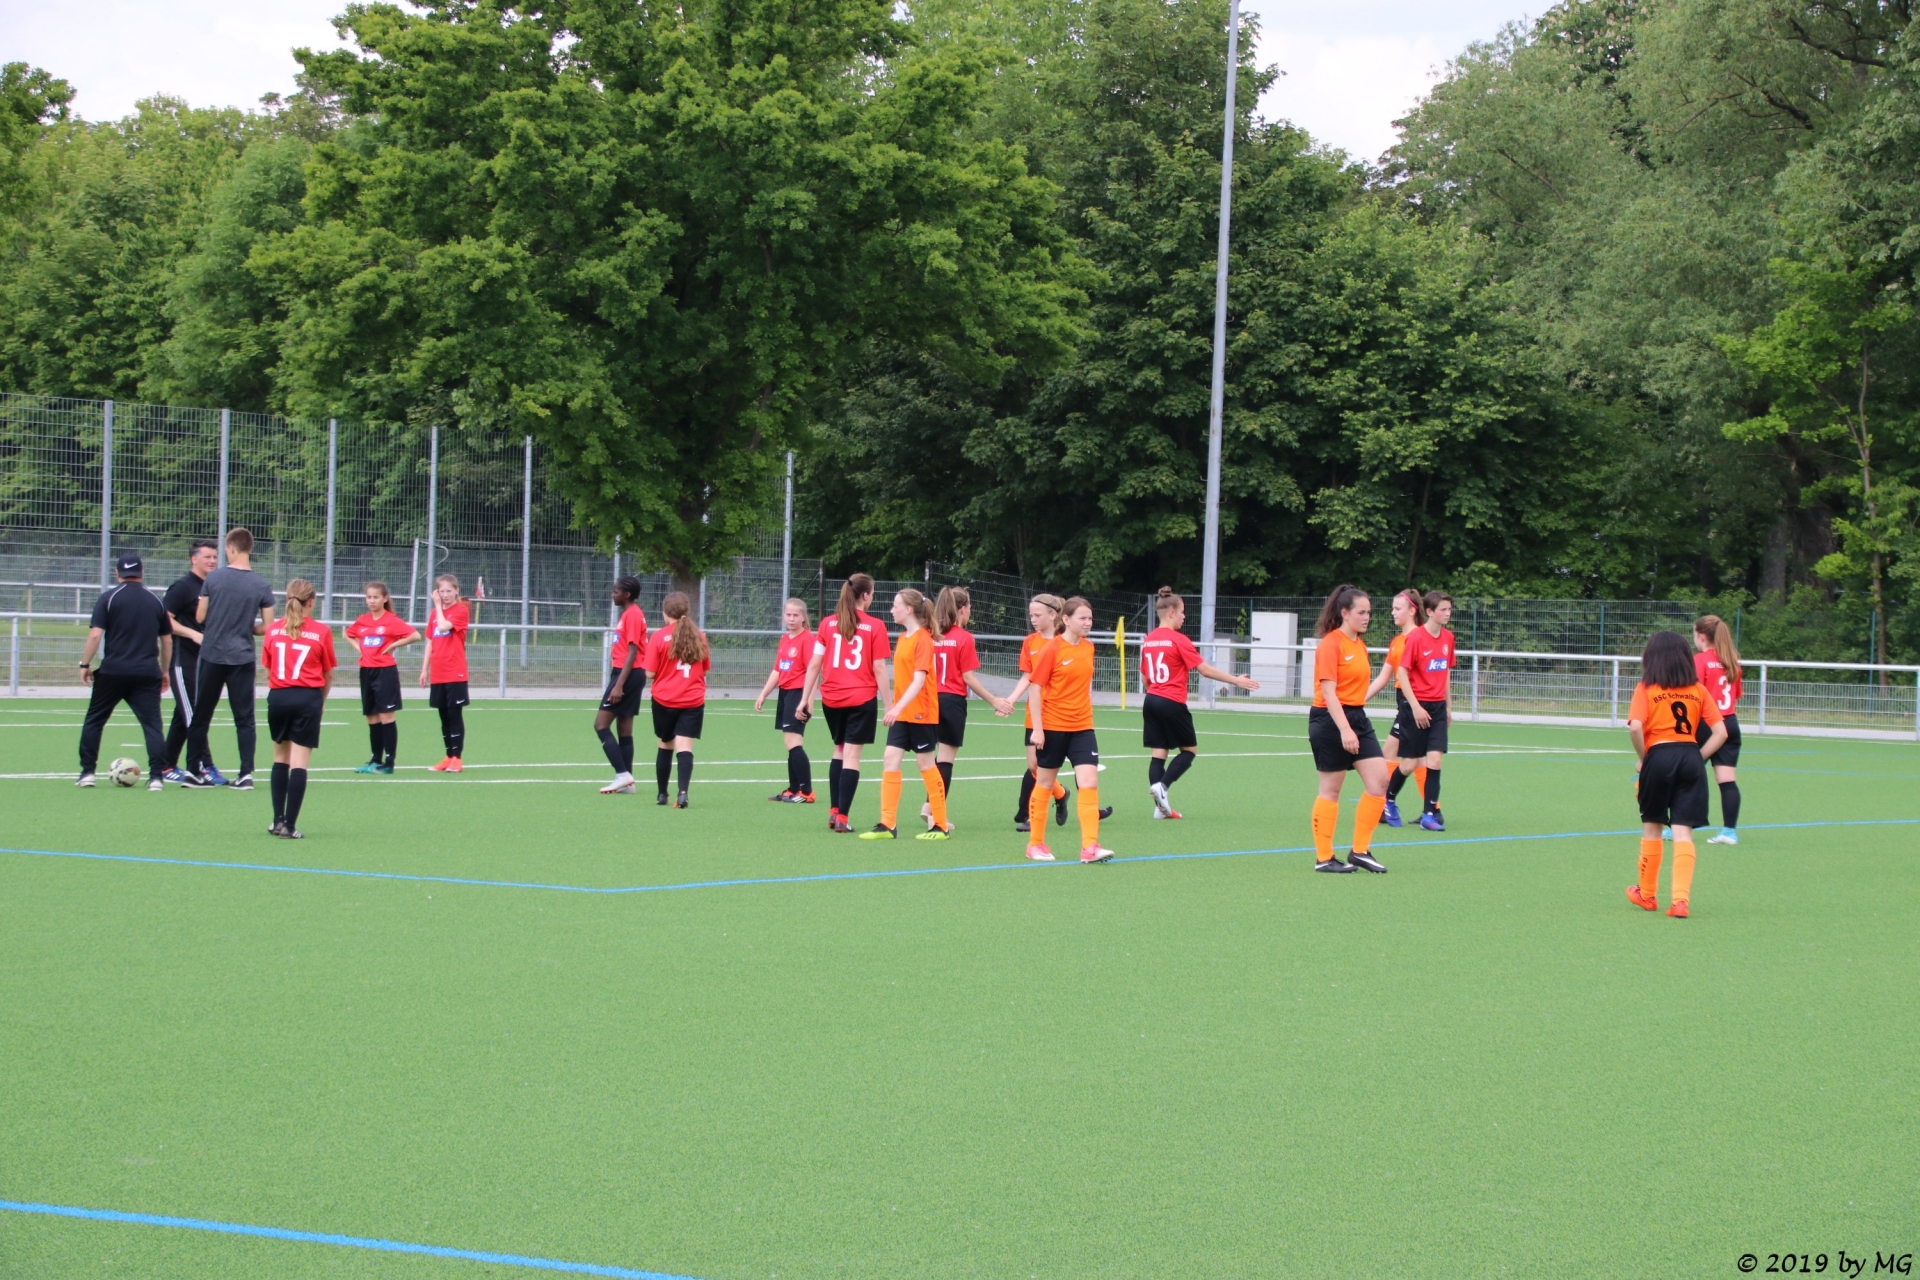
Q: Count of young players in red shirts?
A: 11